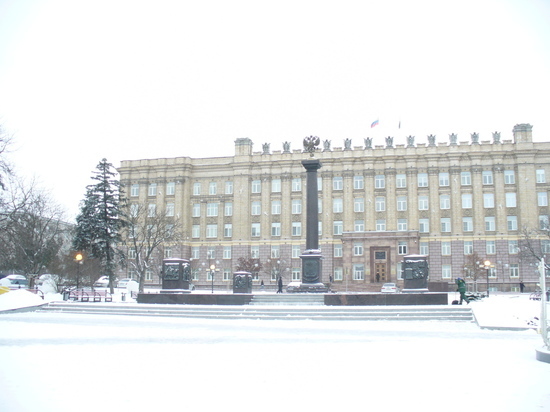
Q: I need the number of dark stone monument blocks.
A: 3